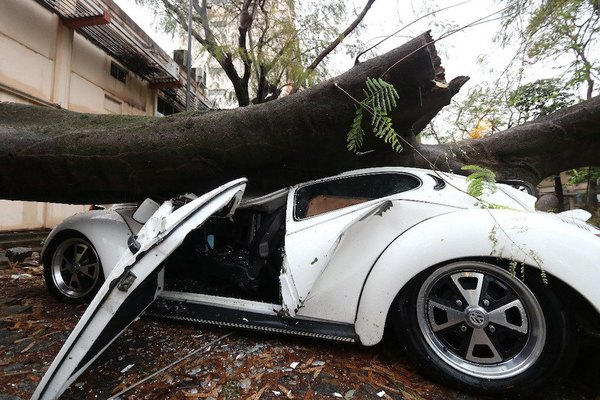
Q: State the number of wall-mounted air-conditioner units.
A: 2